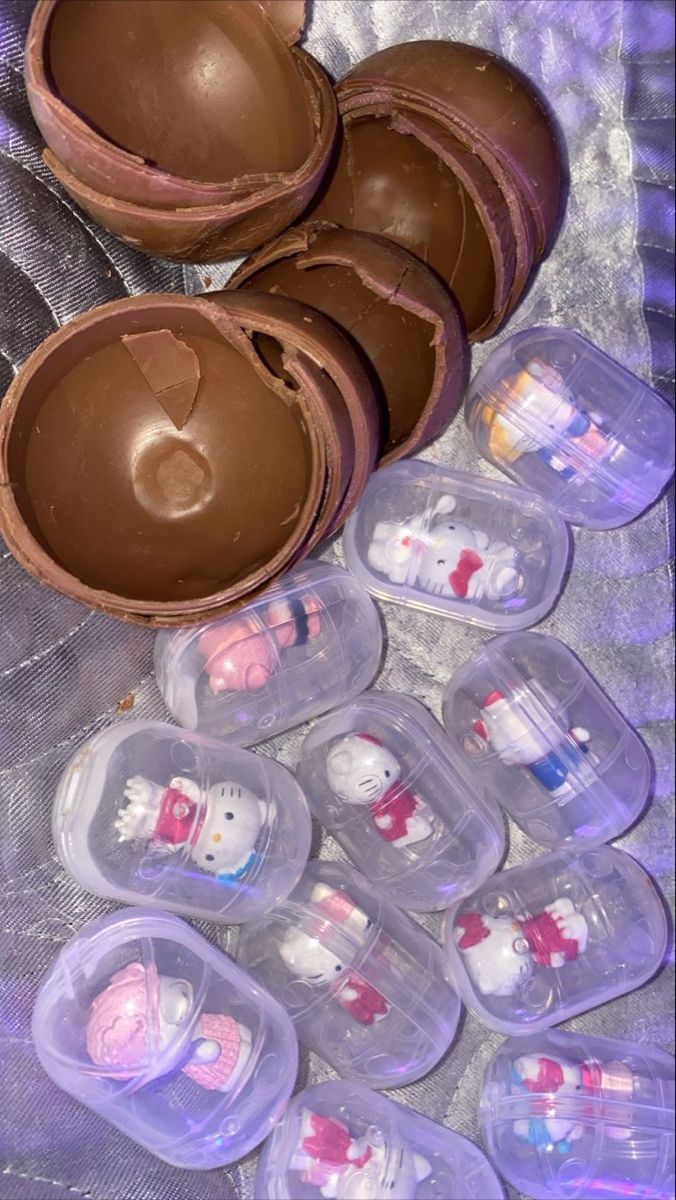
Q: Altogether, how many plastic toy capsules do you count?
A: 11